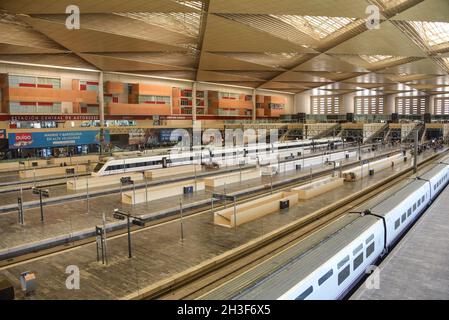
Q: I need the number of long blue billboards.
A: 1